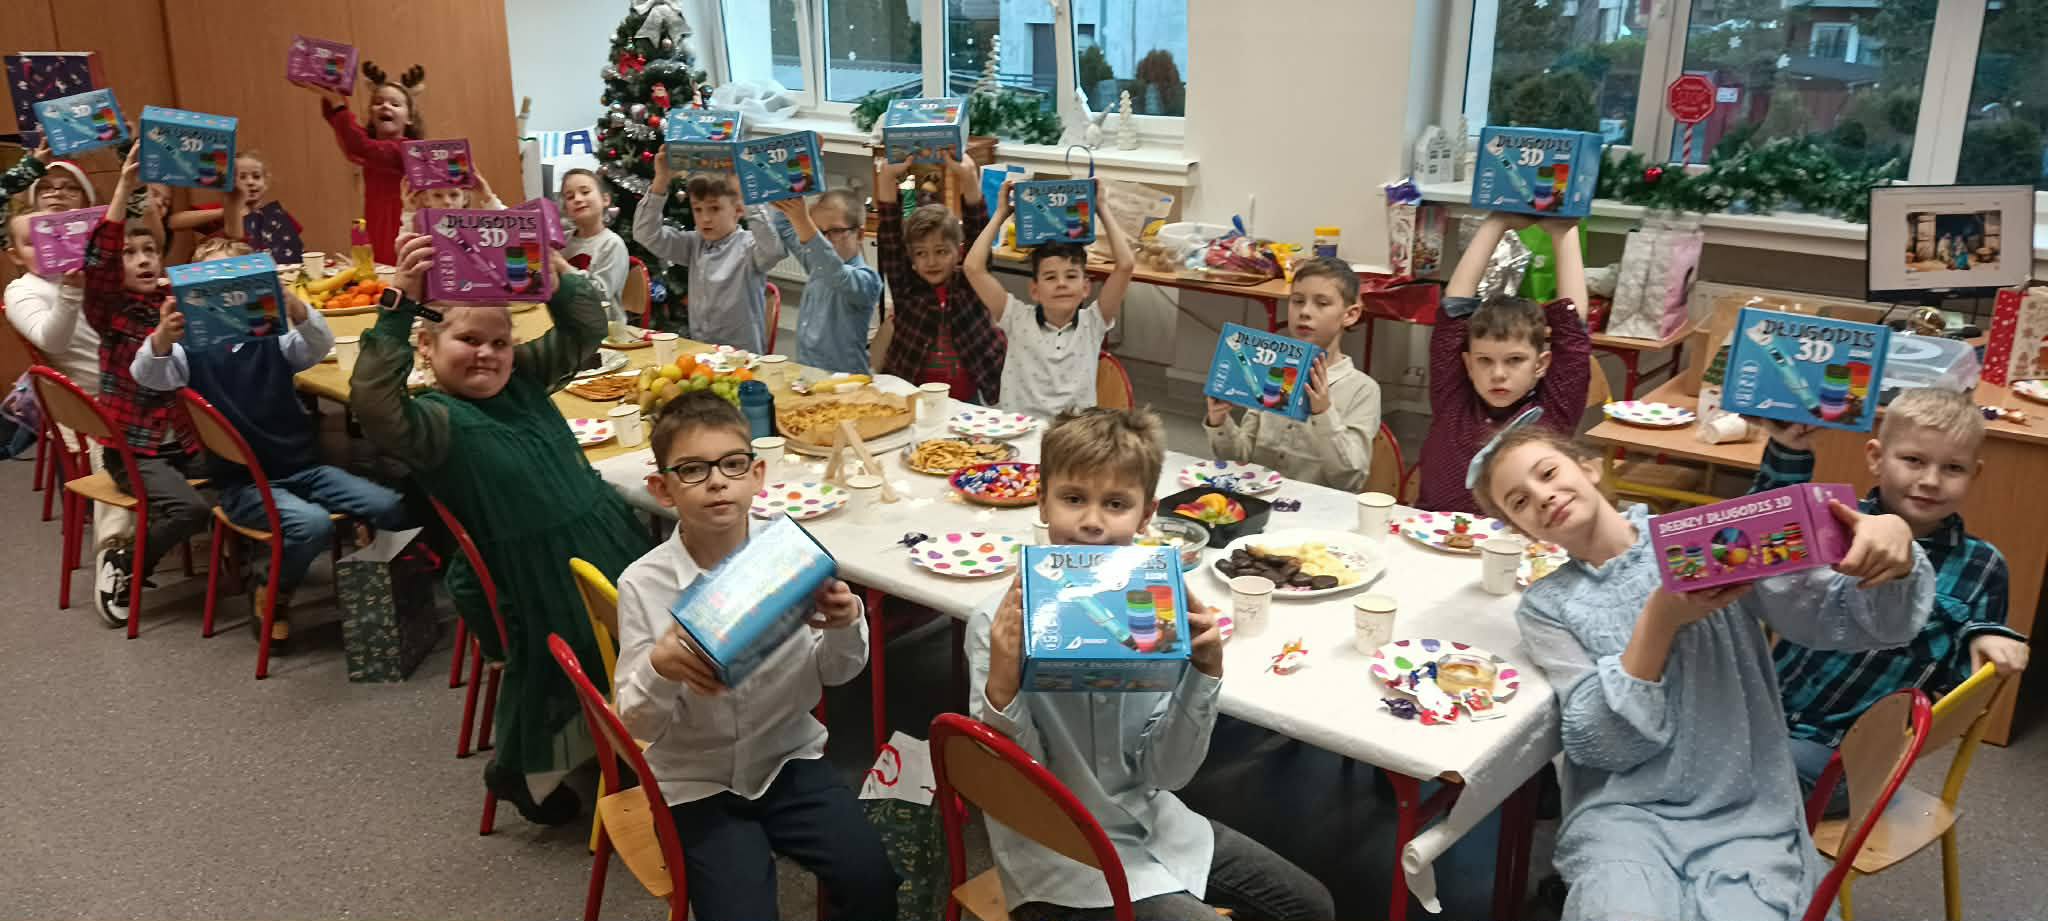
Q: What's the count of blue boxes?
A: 12